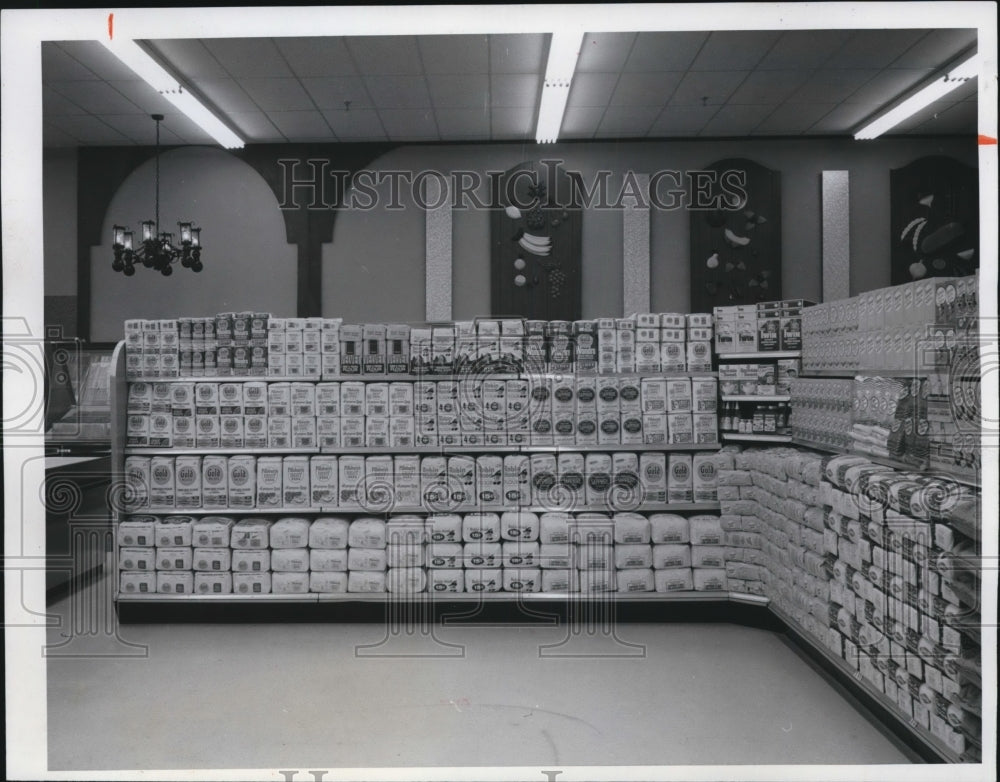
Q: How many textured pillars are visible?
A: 3